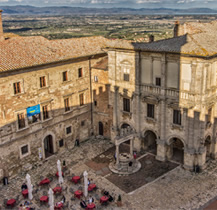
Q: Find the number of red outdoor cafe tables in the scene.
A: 13